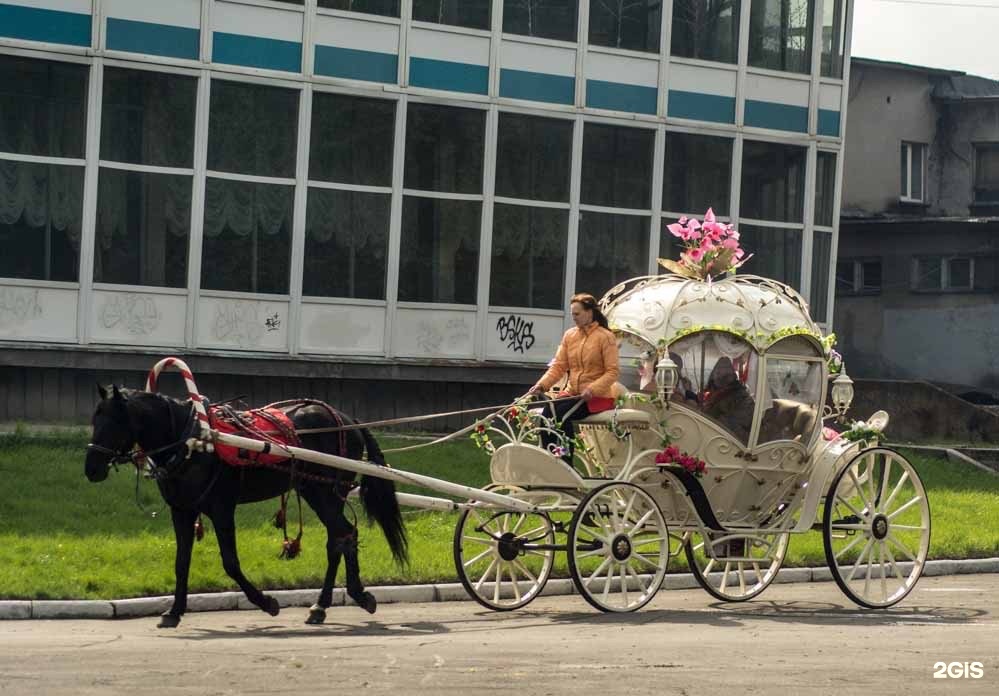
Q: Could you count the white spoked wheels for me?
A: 4